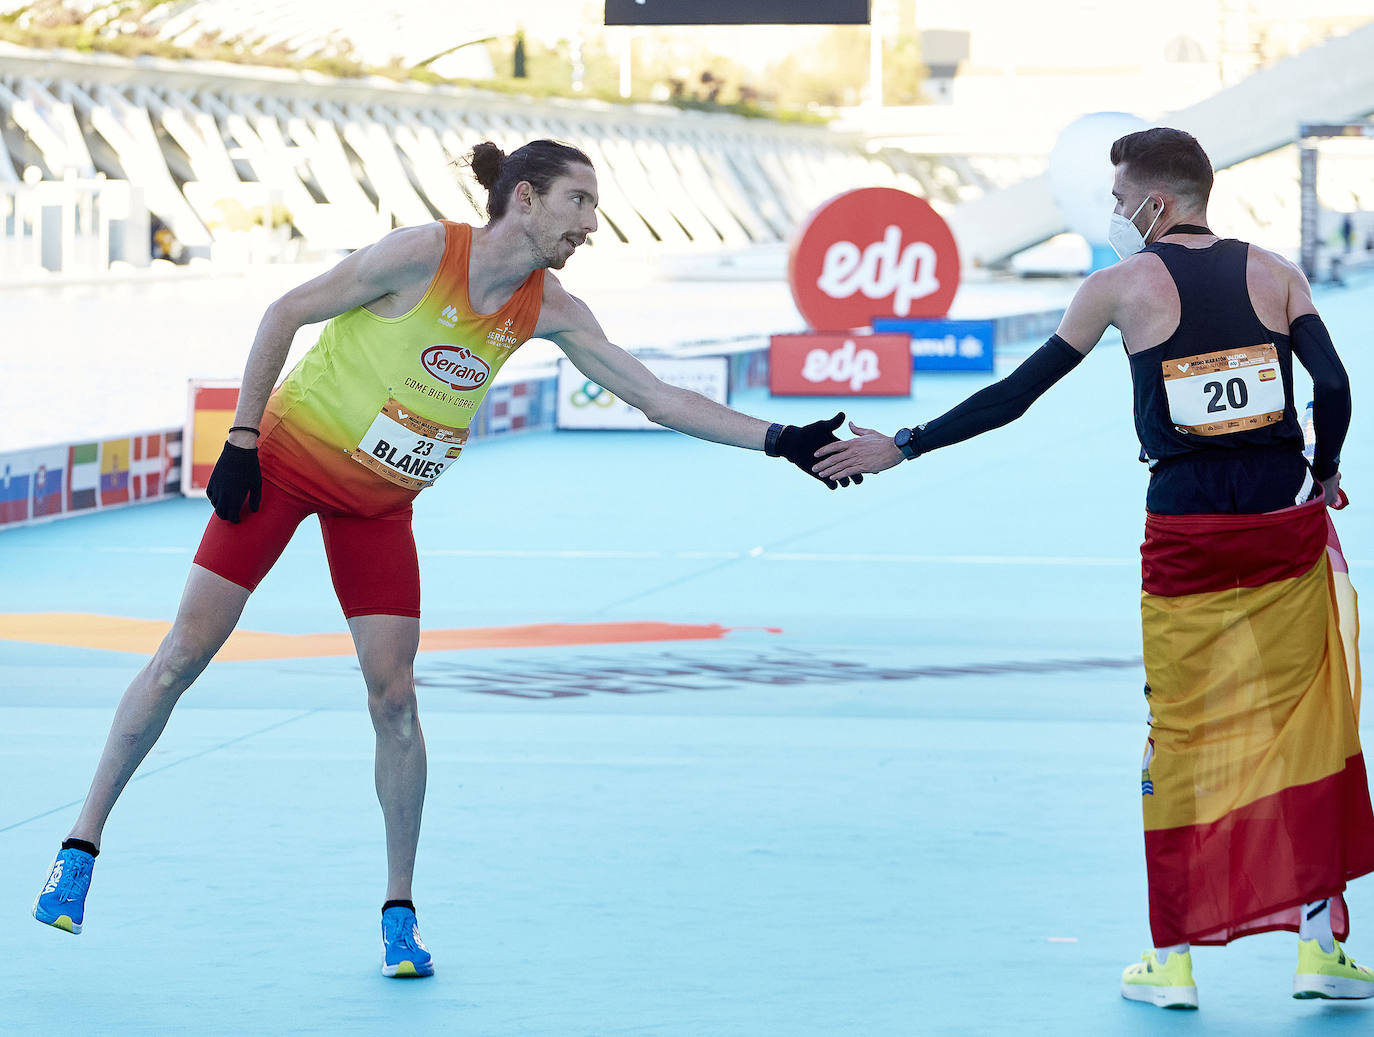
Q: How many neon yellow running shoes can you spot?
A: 2